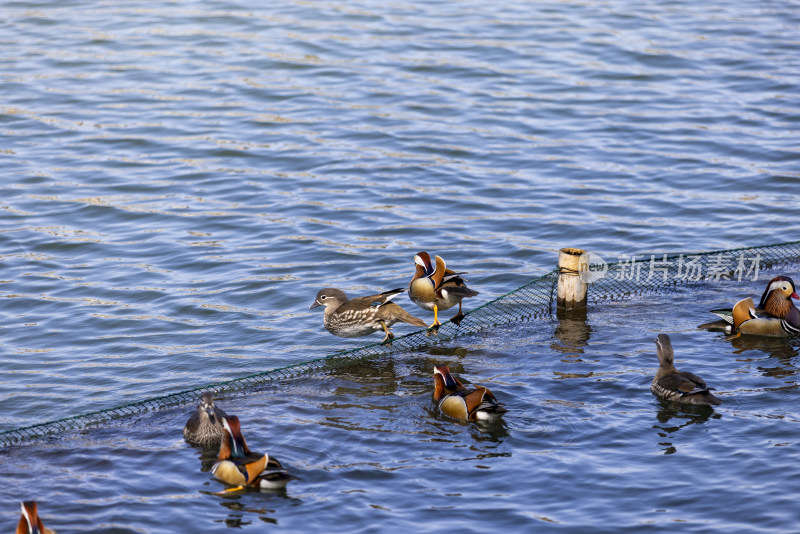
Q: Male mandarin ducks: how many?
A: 5